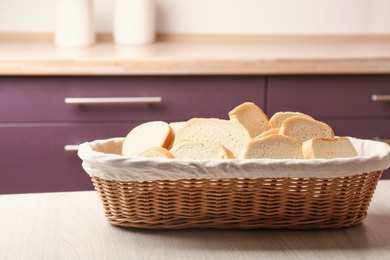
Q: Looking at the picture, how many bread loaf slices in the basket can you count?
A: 11